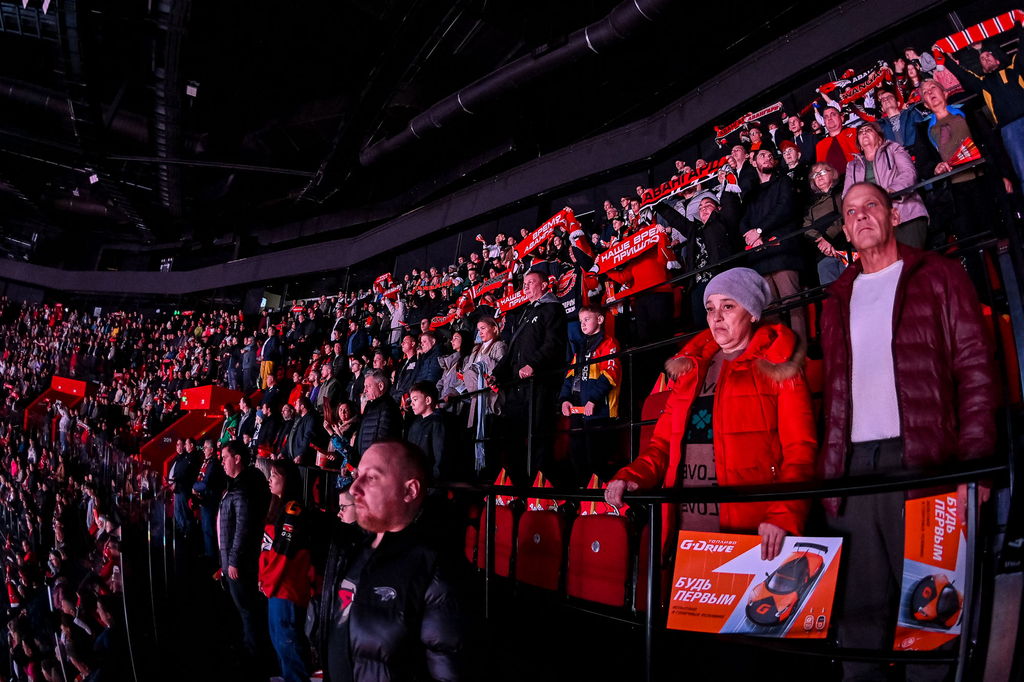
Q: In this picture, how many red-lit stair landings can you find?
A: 2